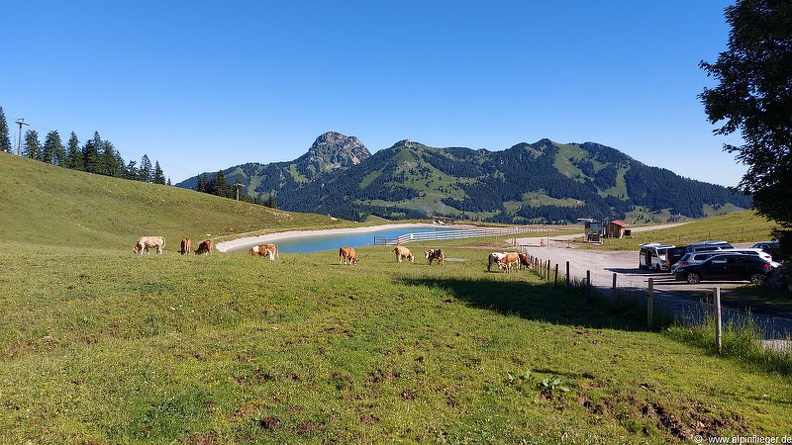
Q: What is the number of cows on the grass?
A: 10